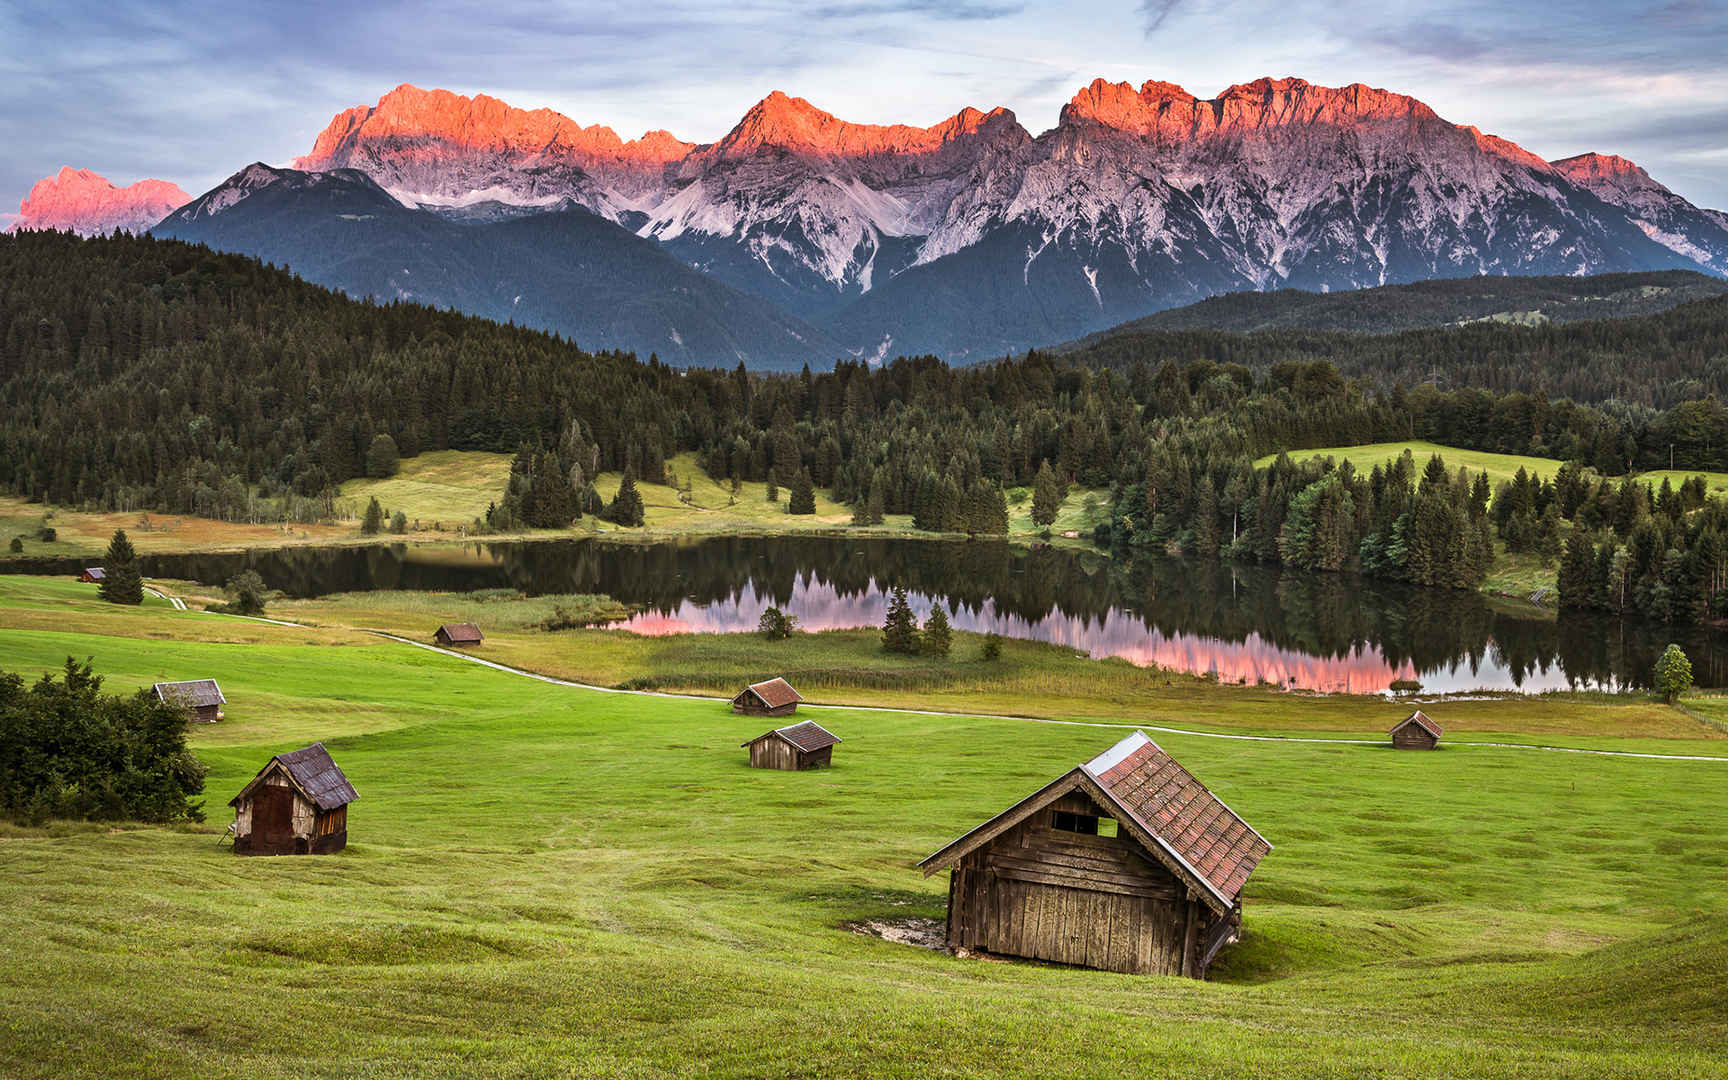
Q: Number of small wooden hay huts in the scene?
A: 8